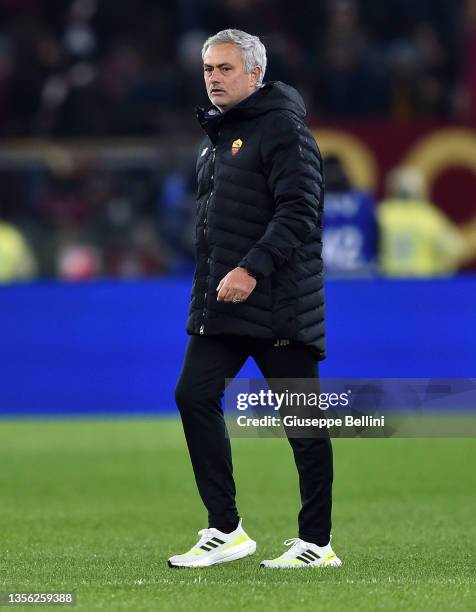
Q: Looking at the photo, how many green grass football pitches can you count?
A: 1